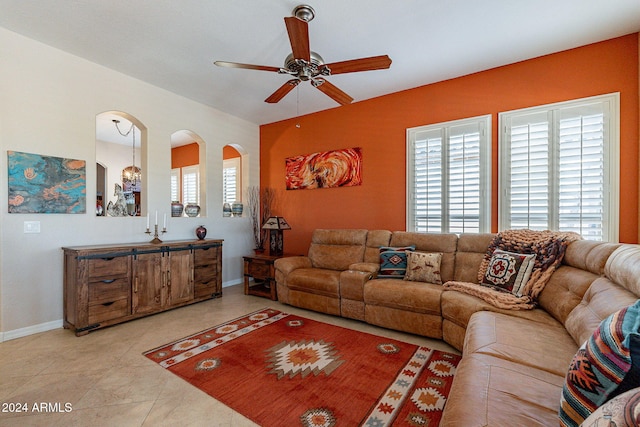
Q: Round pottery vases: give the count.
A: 5